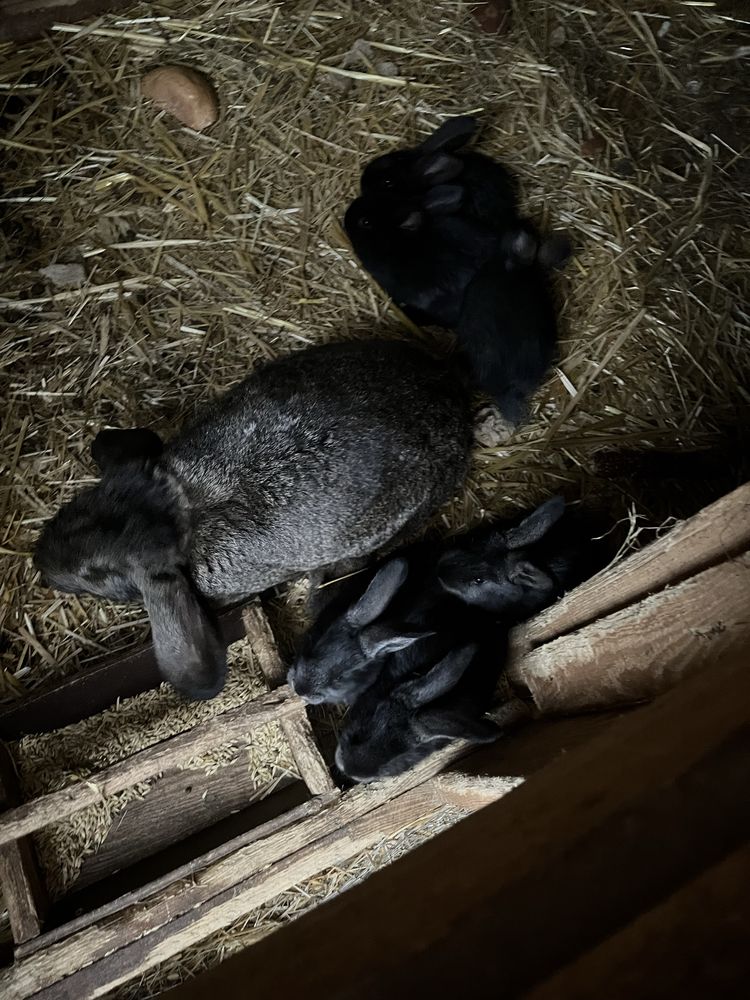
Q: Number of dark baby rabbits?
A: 6